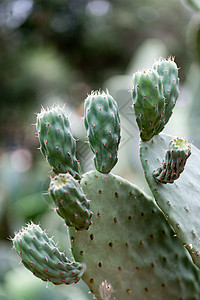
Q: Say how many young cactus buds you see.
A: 7